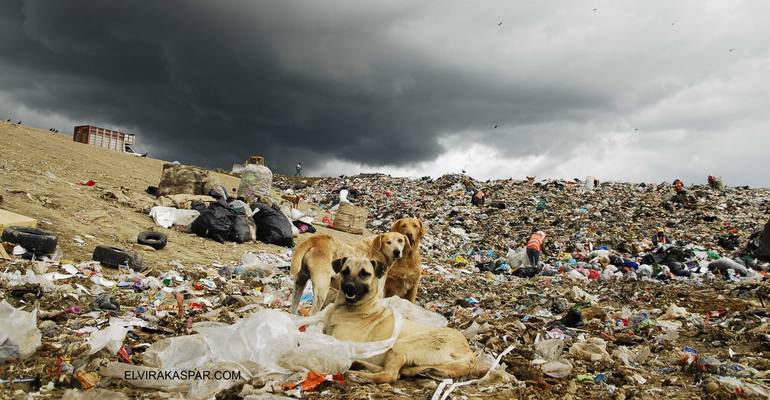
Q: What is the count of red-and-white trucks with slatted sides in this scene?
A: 1